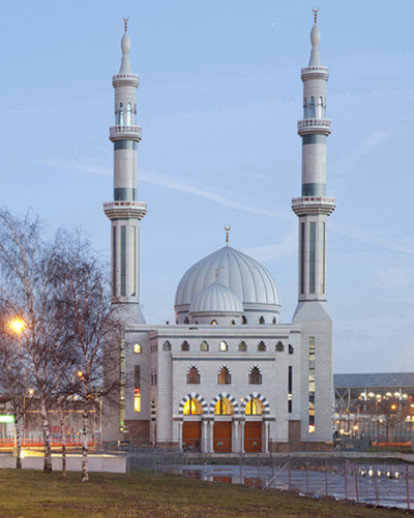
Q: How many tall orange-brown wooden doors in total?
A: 3